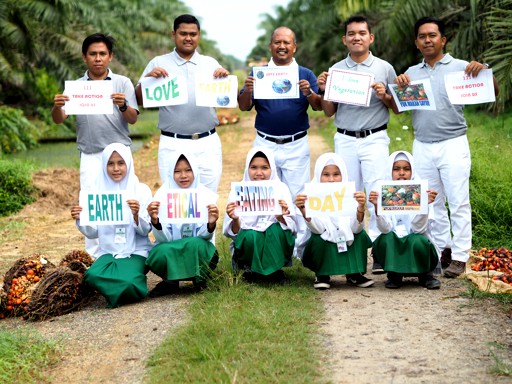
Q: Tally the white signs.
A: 12